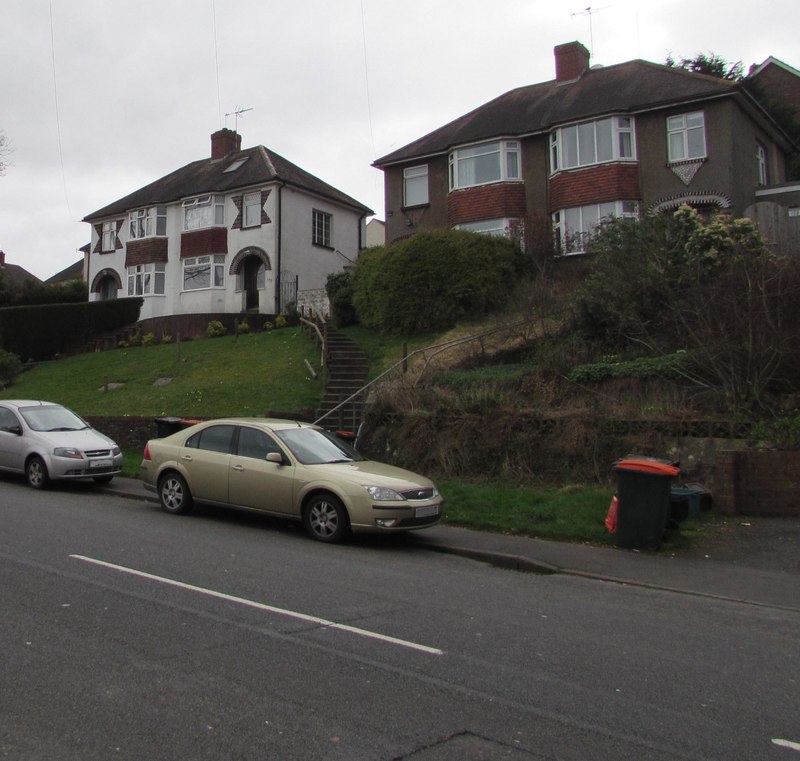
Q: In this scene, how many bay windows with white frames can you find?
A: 8